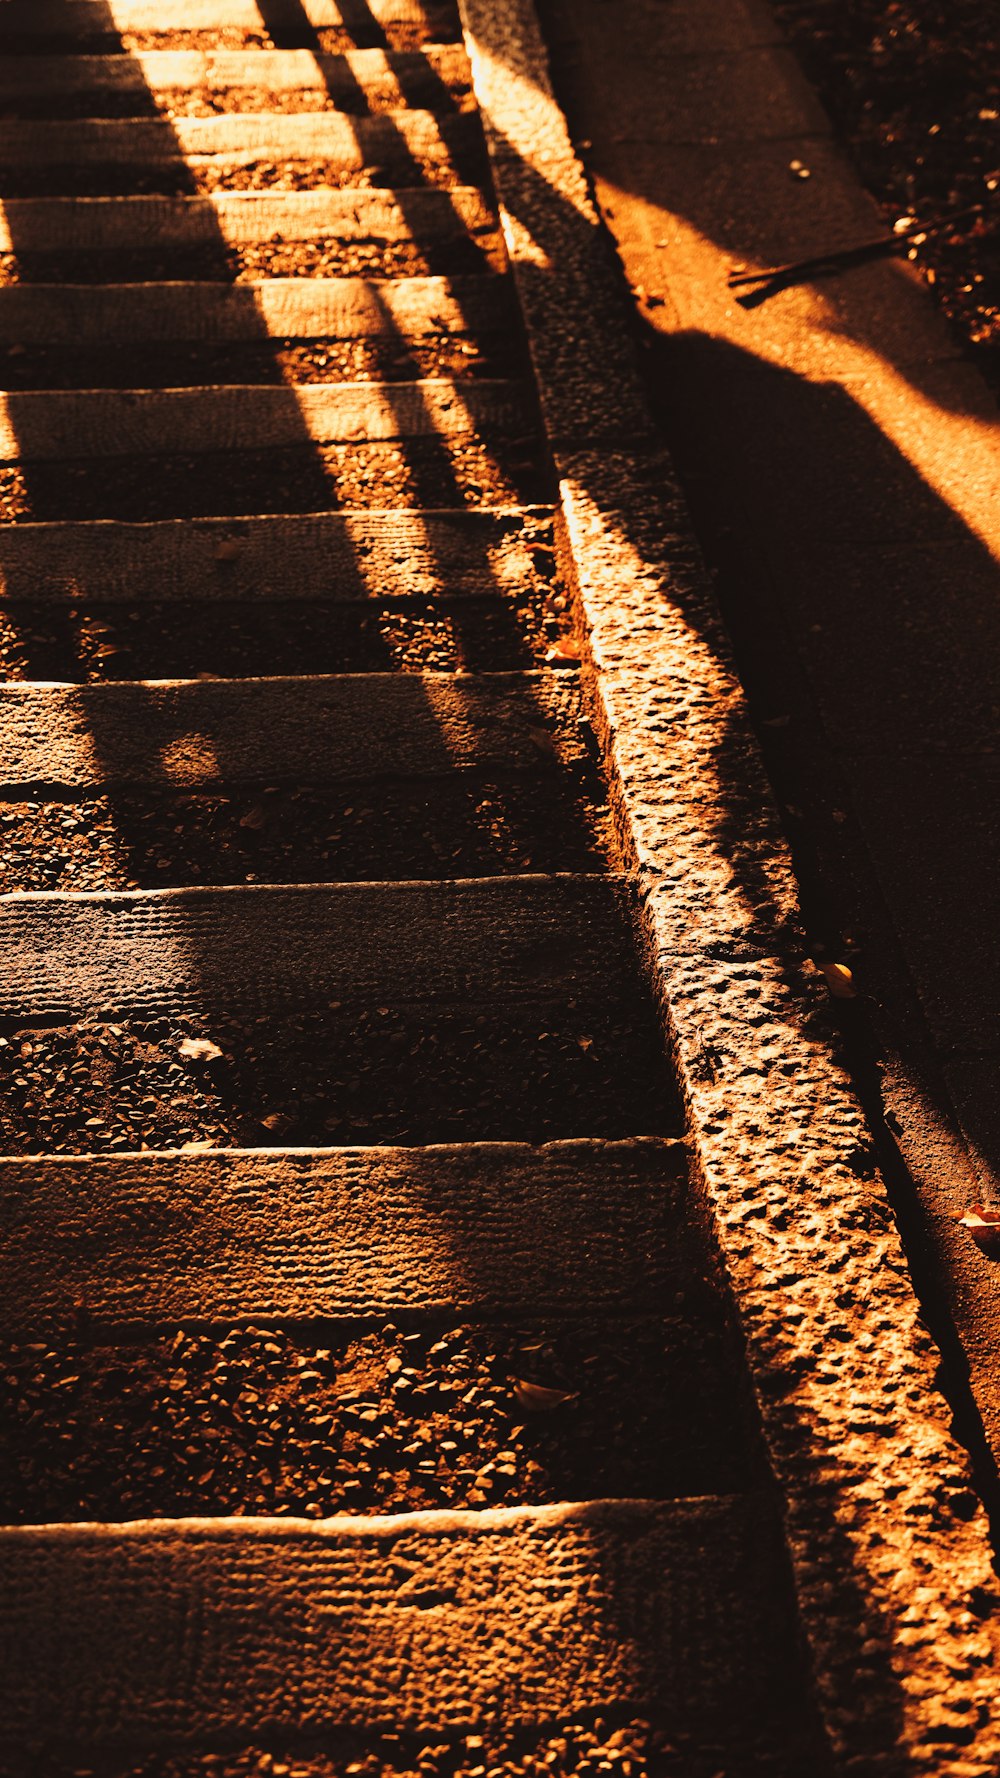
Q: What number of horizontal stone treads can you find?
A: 11